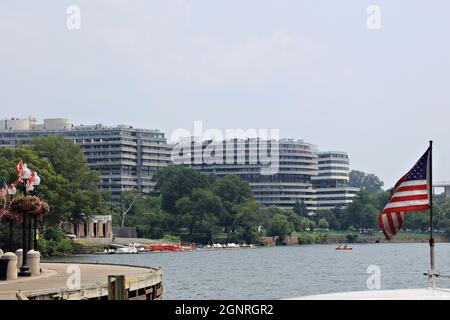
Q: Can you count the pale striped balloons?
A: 0